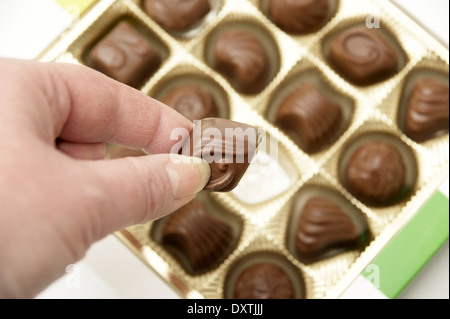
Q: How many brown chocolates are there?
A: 13